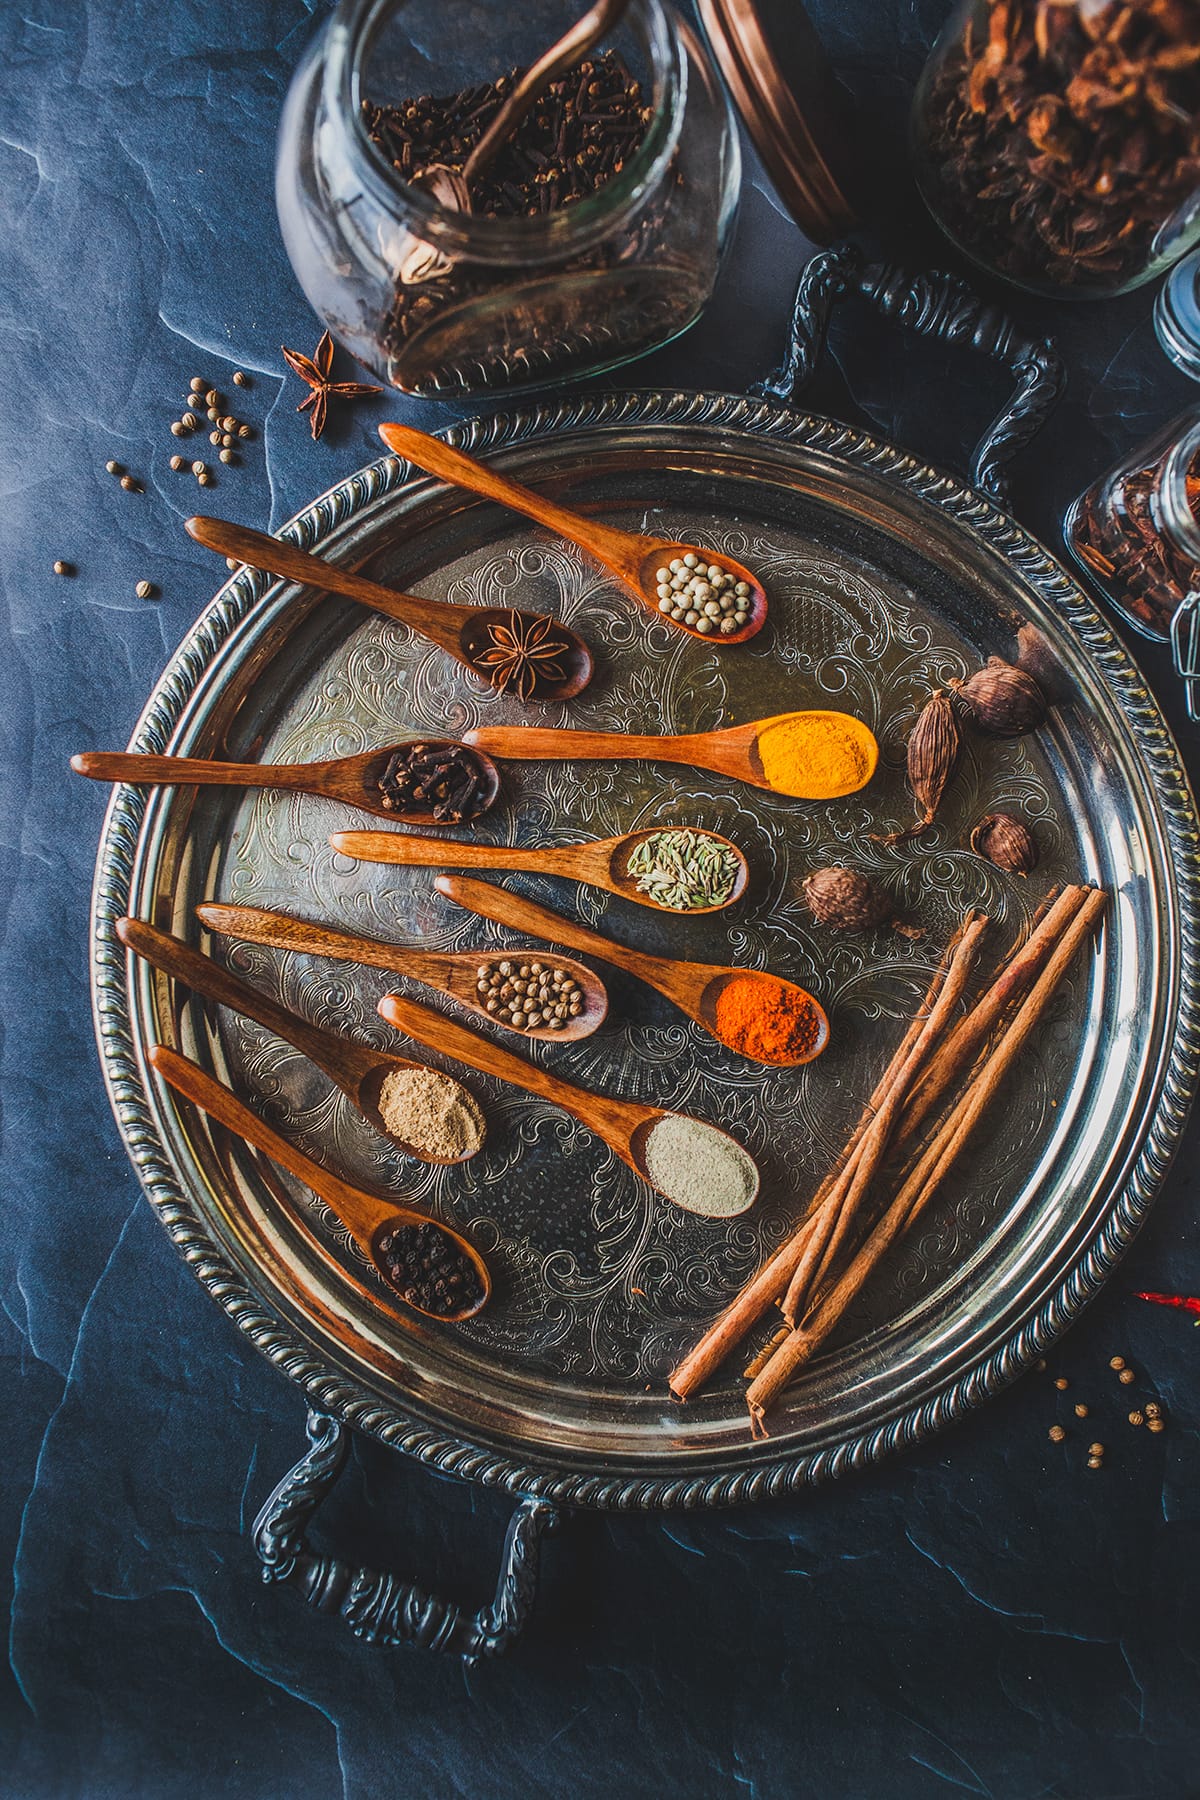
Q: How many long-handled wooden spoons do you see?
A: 10